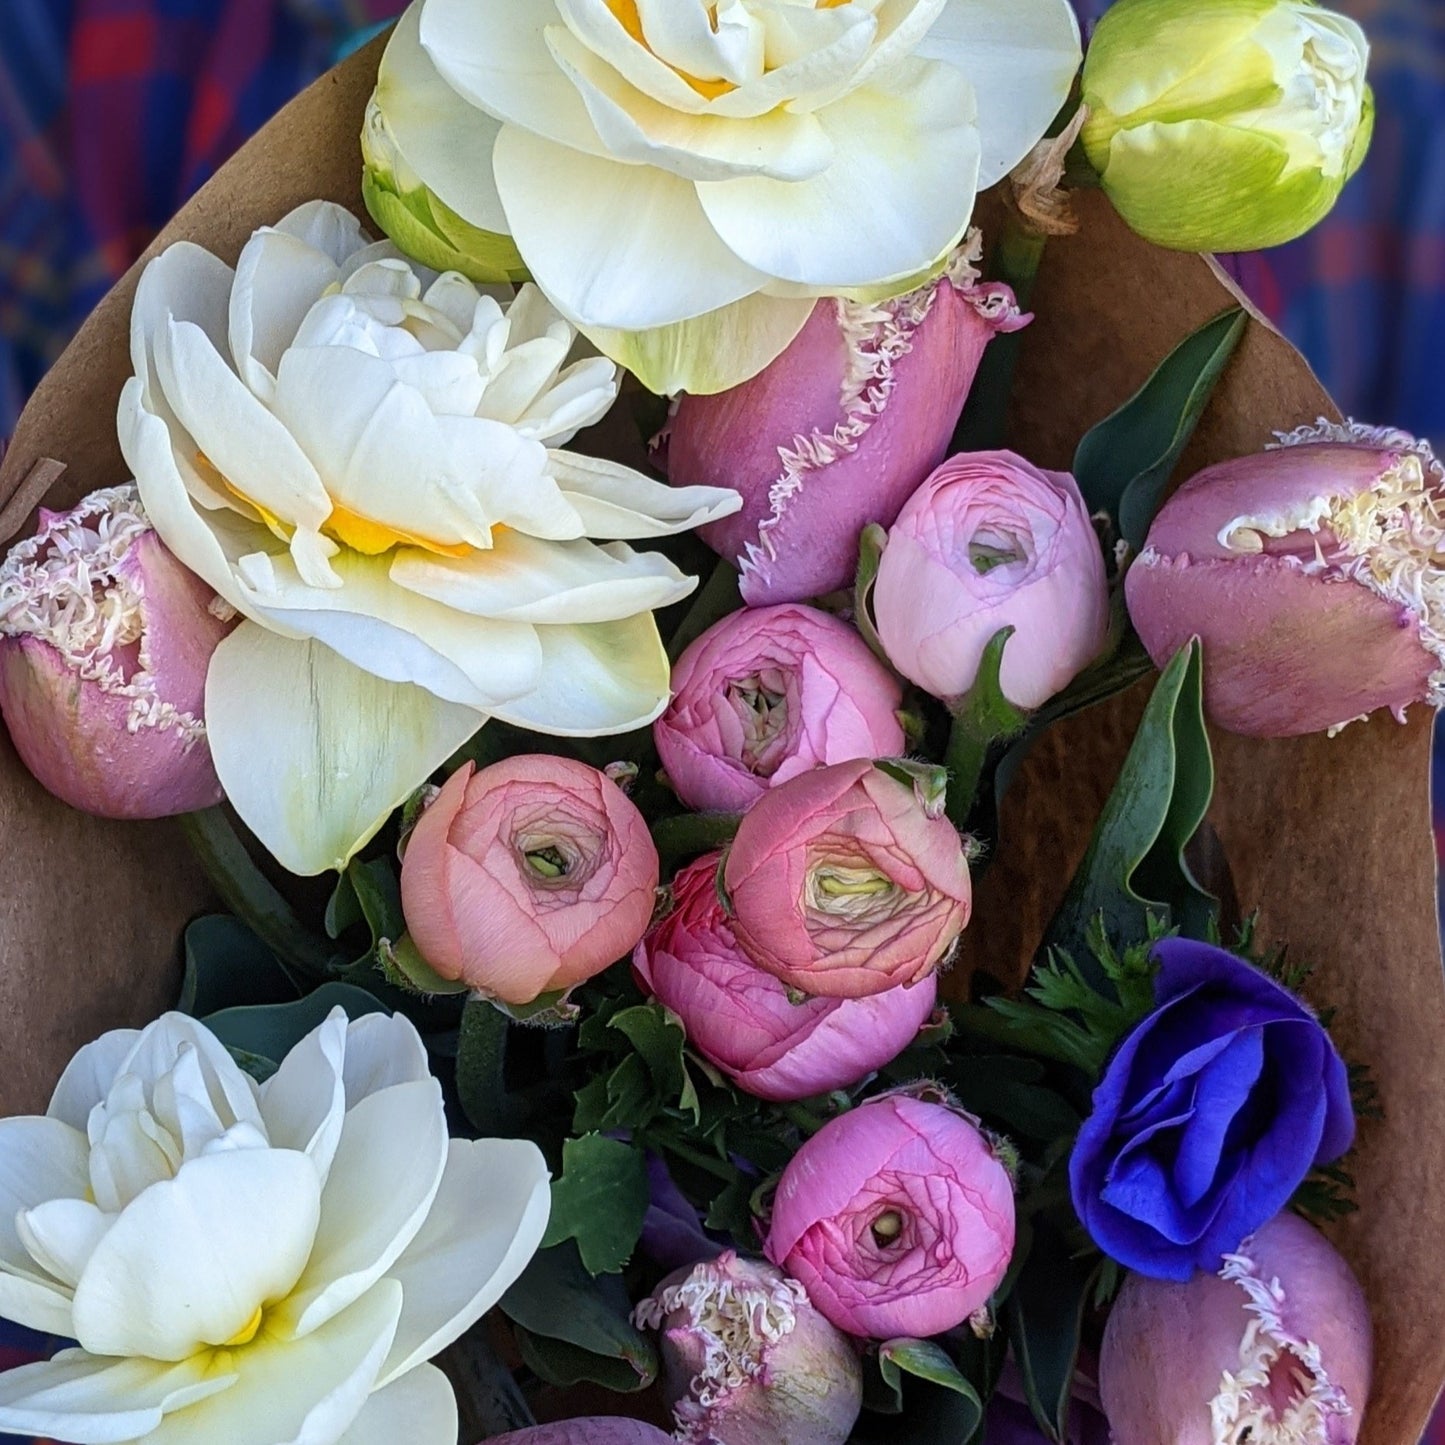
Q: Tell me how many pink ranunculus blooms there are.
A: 6